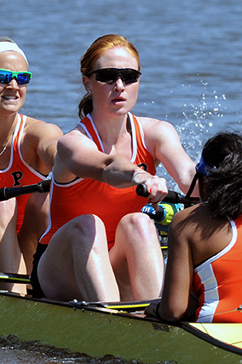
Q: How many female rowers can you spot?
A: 3